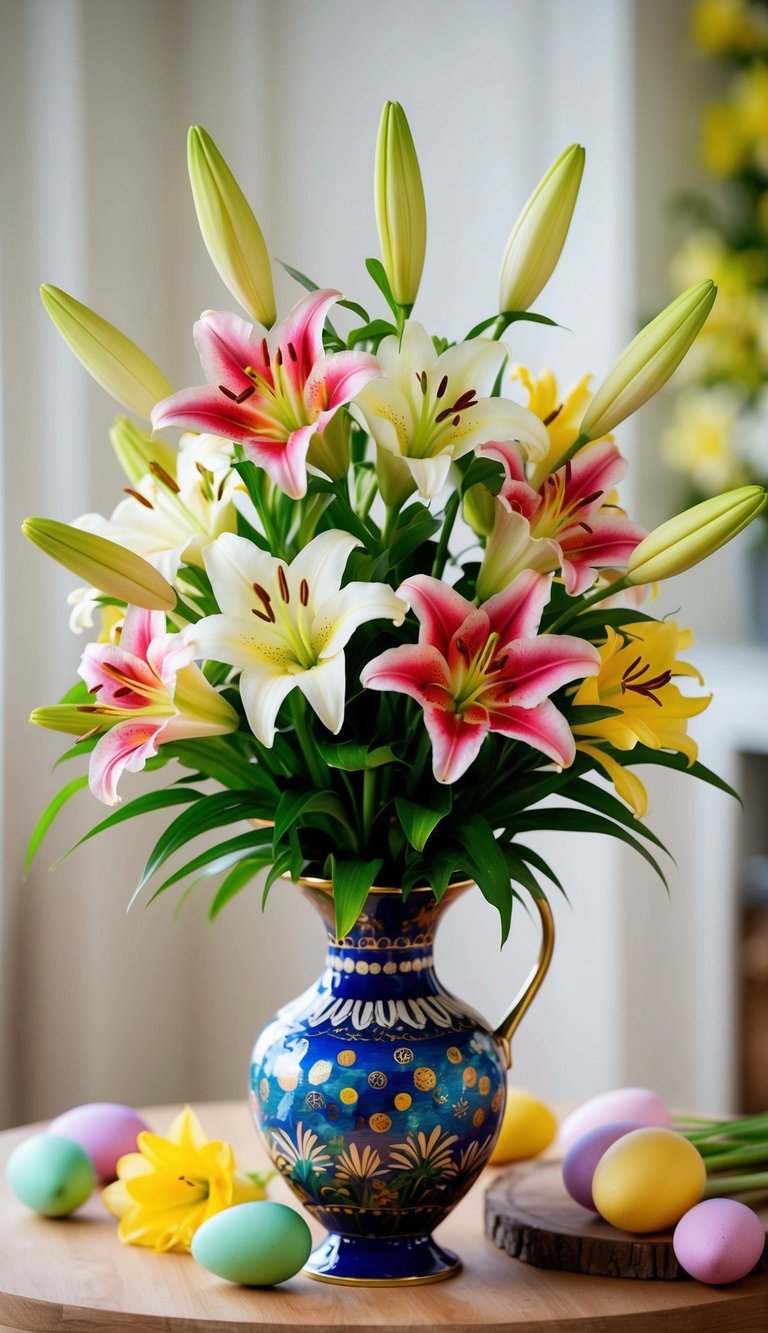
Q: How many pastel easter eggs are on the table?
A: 8